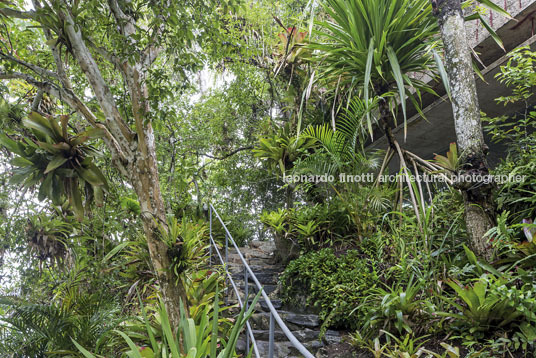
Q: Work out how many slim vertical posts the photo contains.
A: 4